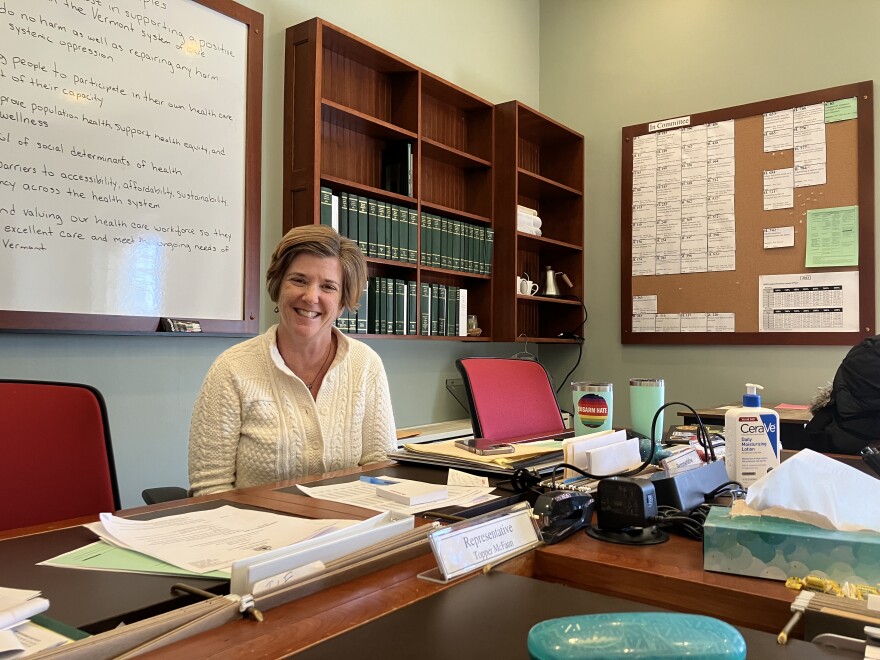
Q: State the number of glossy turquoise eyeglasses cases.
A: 1